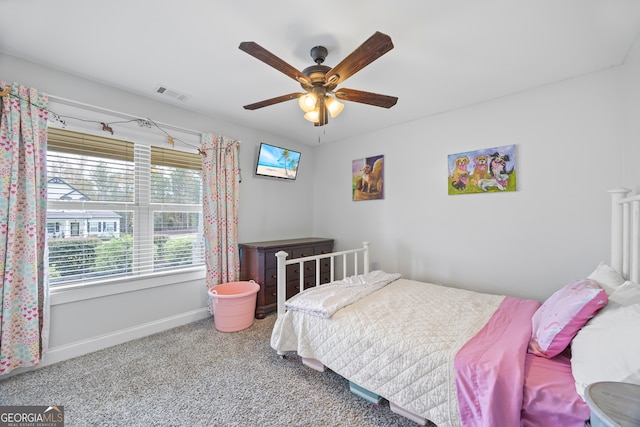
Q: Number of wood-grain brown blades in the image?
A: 5